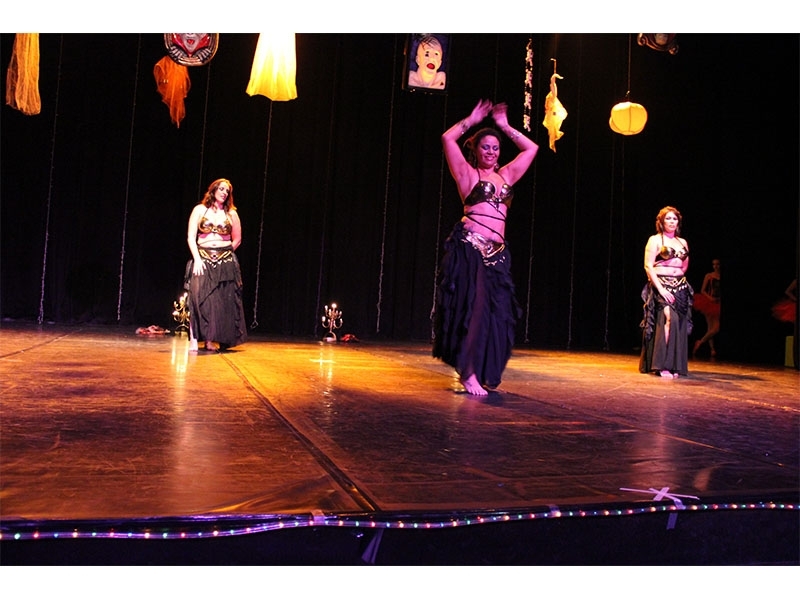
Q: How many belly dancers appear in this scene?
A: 3